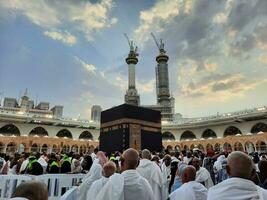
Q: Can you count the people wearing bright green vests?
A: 4